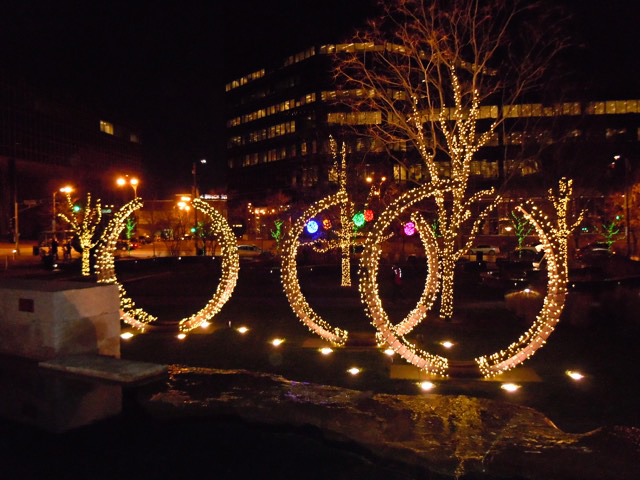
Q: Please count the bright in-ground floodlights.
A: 12